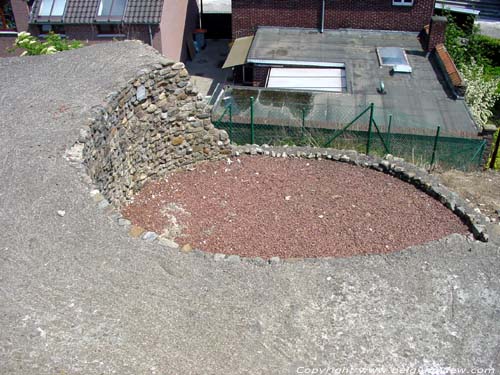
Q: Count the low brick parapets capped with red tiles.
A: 1